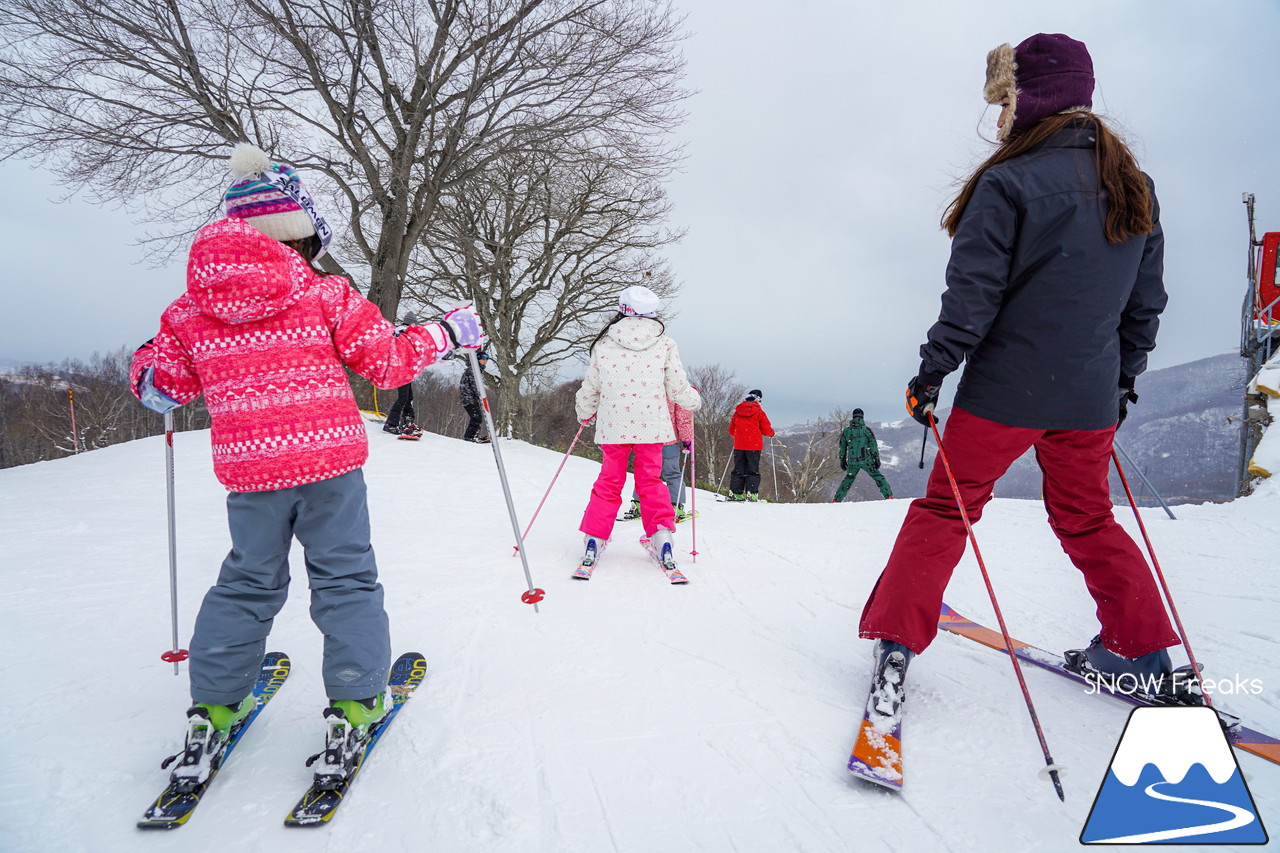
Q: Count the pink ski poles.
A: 2